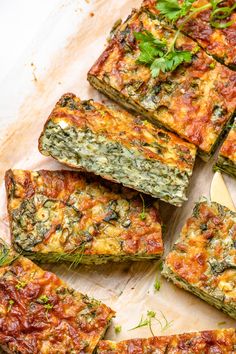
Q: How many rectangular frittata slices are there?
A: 8